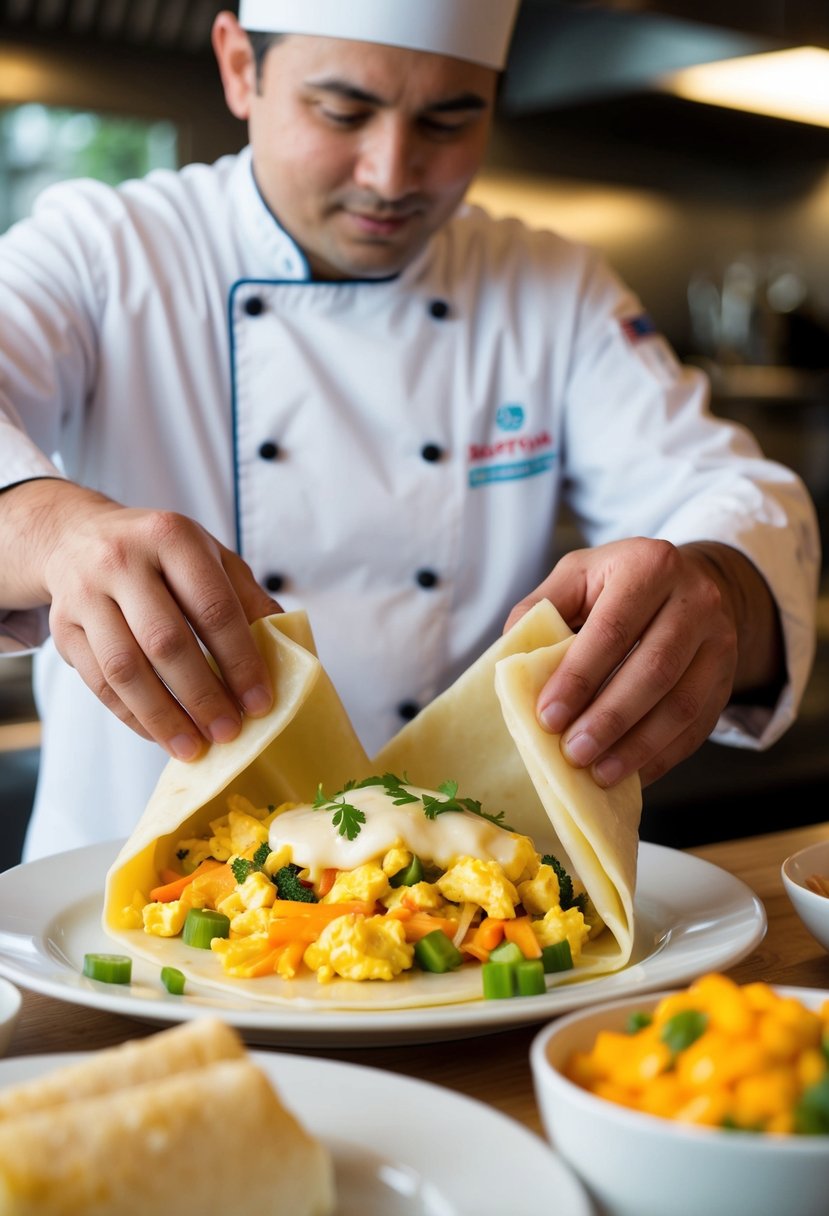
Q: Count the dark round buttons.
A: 7